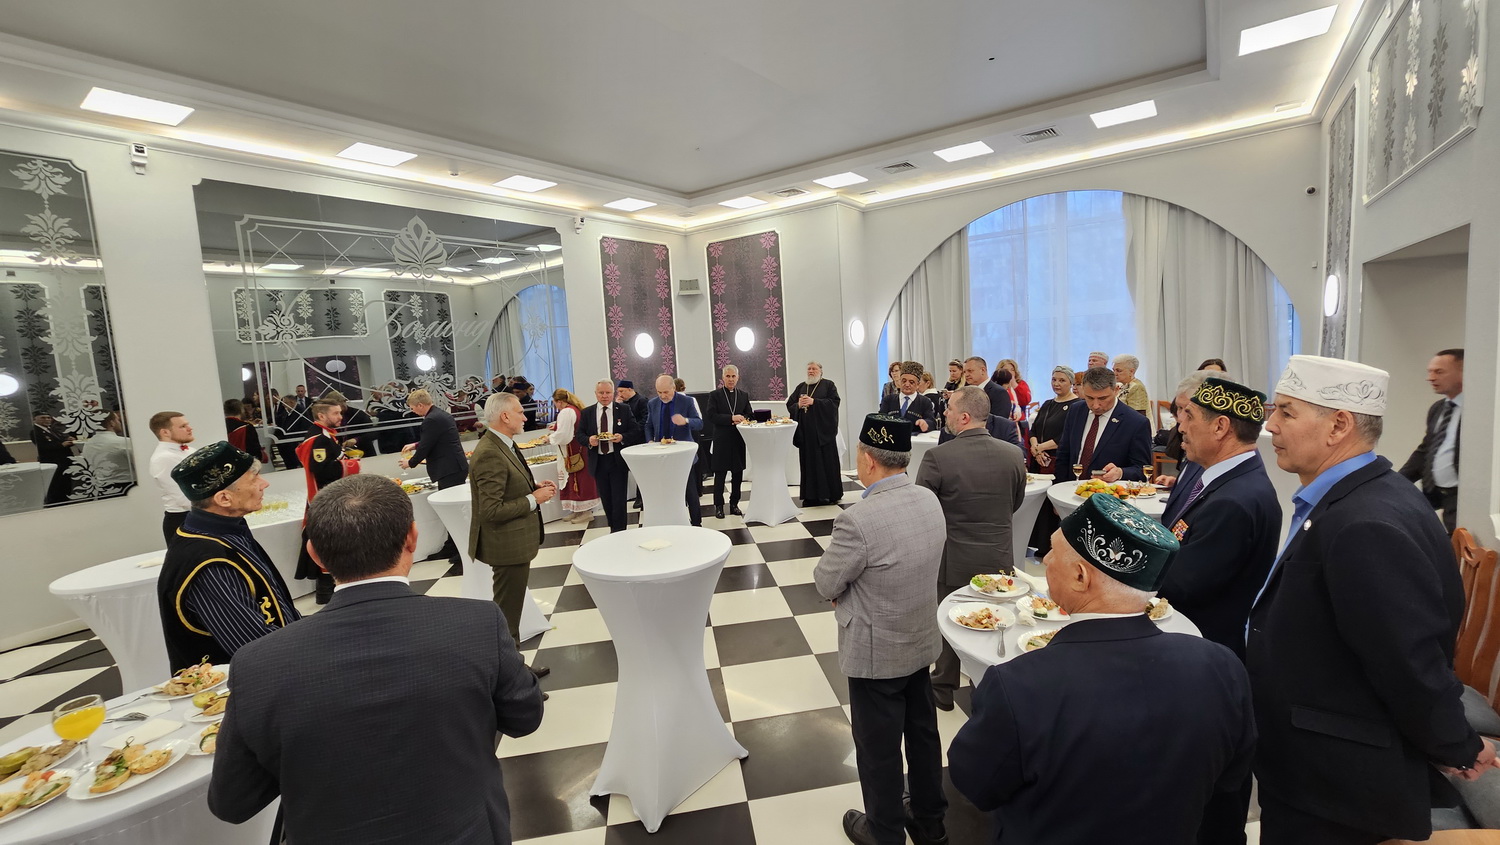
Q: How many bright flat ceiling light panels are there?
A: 9